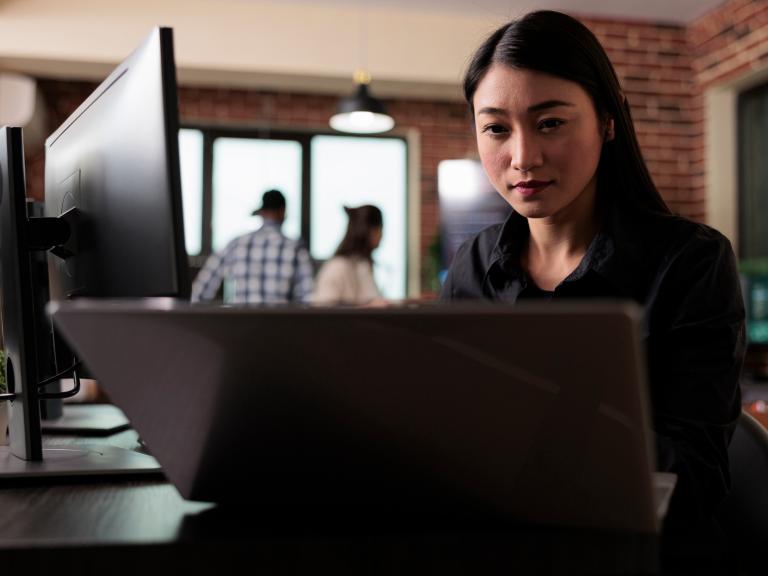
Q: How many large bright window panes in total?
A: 3